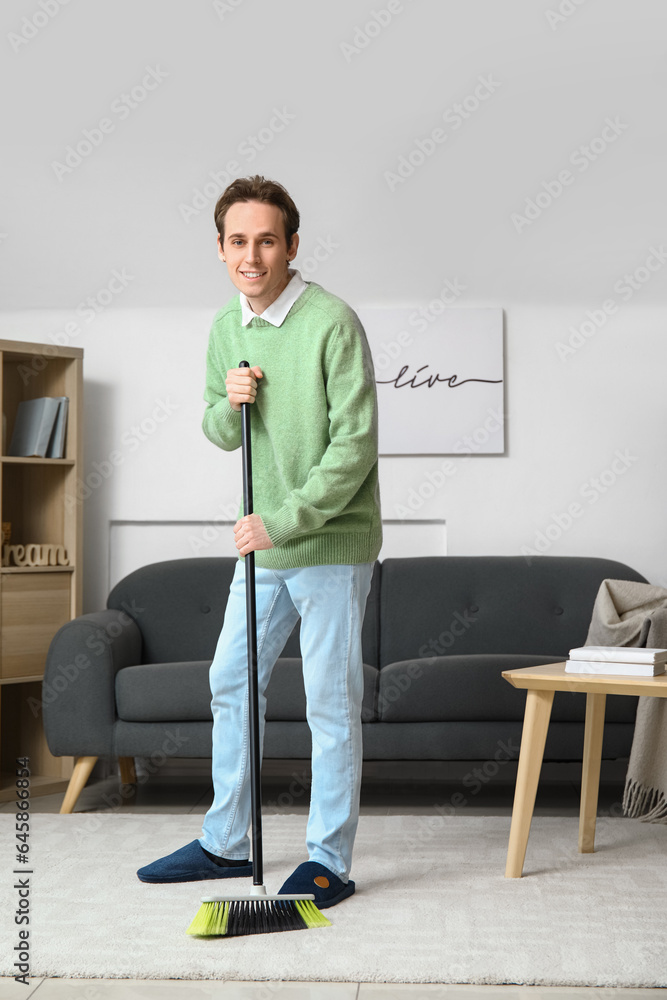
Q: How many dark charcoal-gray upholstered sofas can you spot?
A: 1